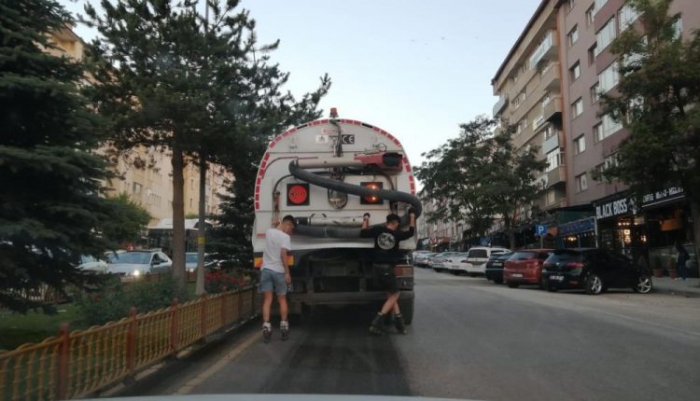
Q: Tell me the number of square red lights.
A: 2